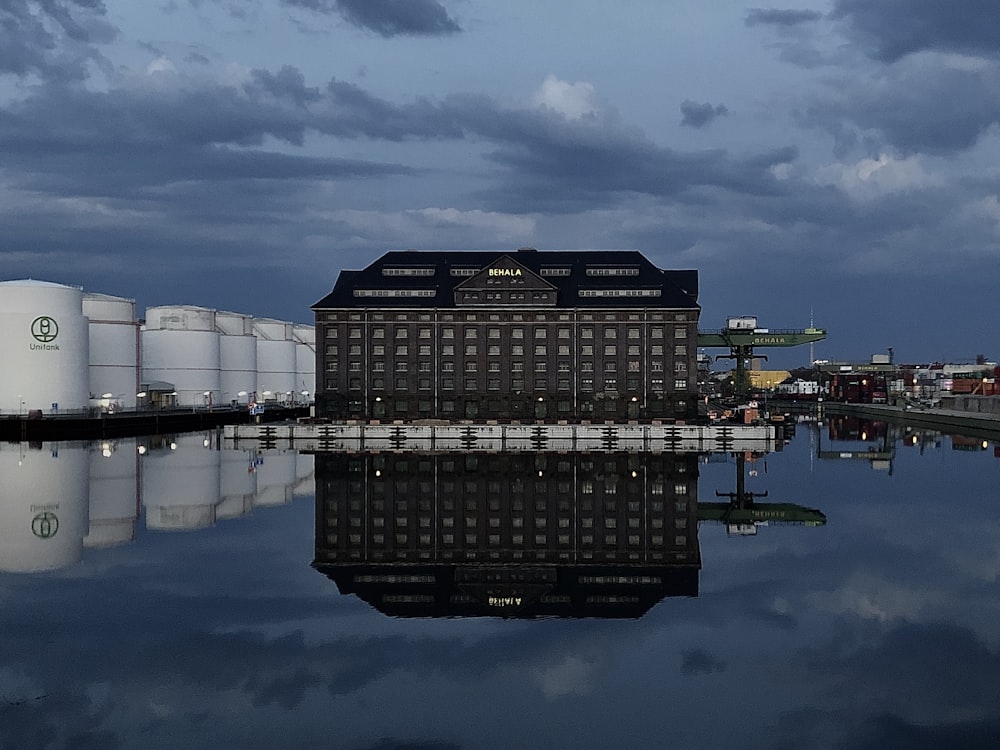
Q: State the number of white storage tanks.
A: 6